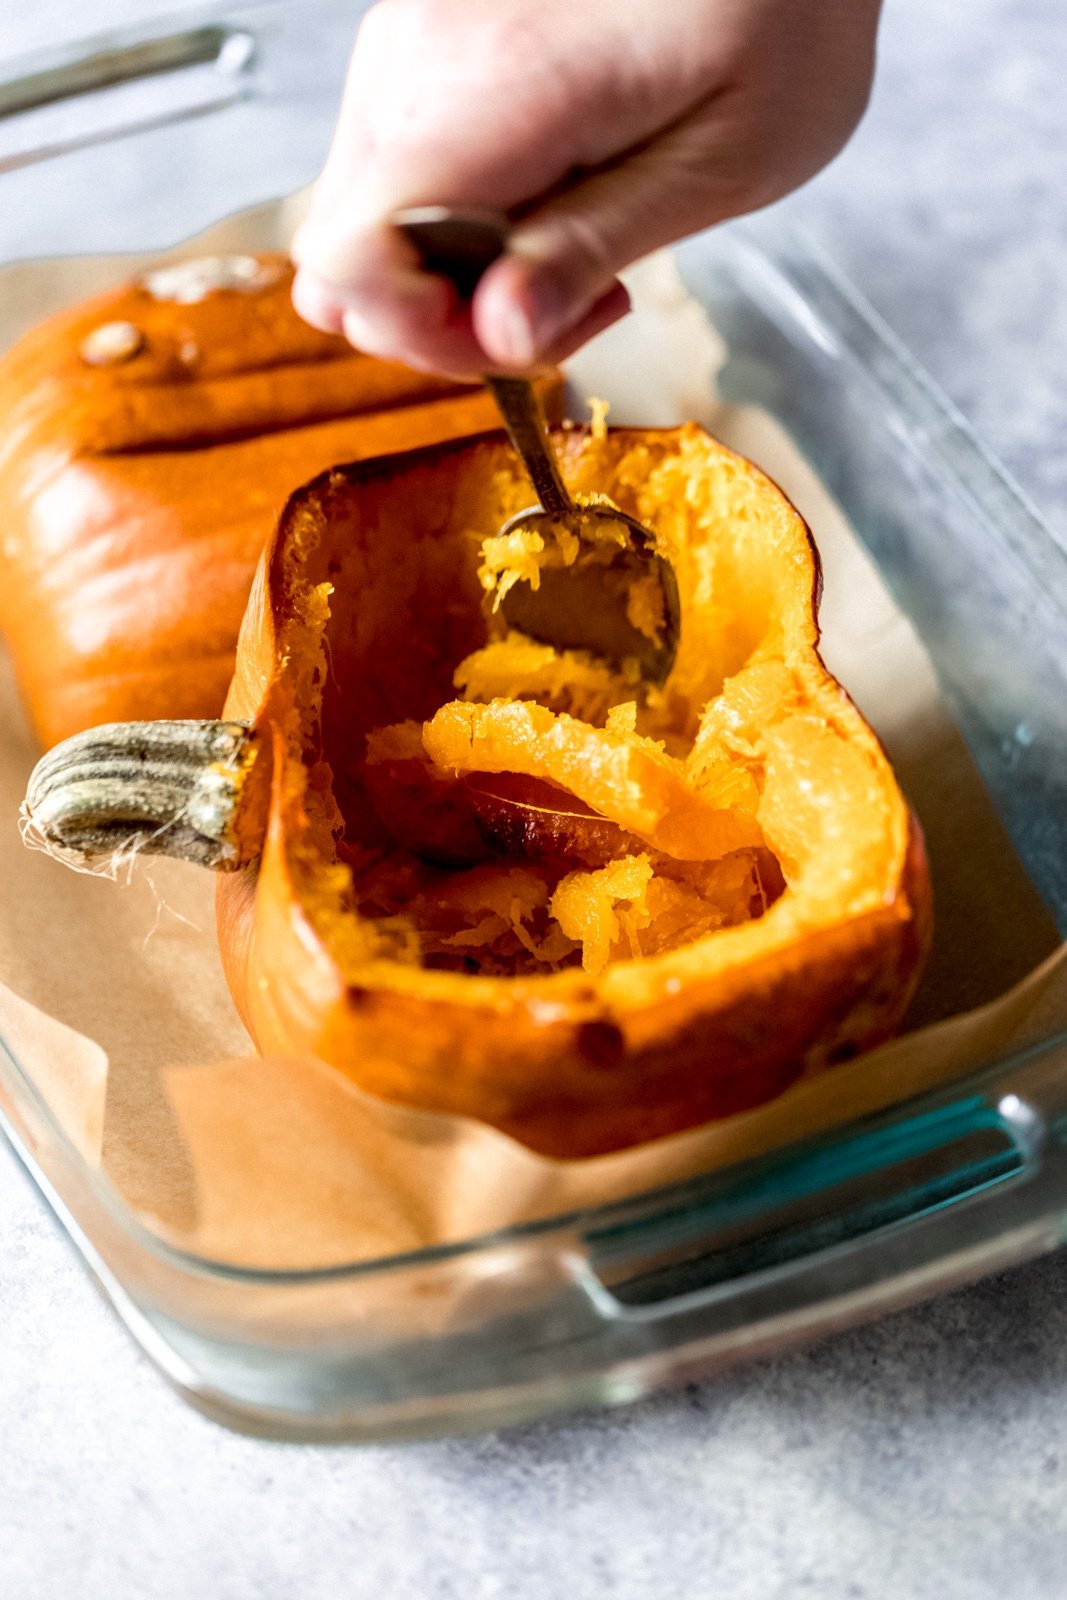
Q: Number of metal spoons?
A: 1